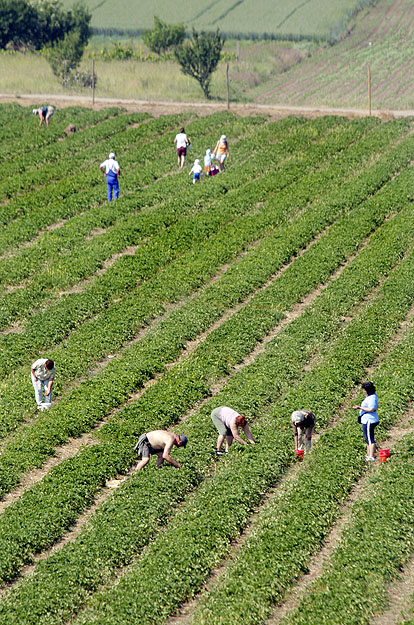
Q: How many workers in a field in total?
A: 11